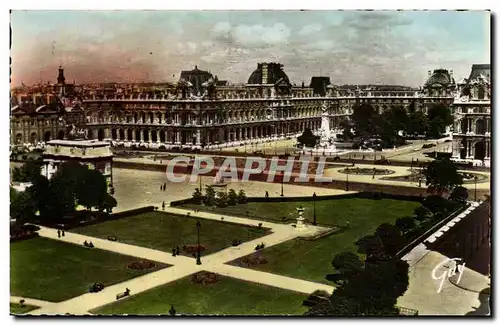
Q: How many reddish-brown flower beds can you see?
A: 4